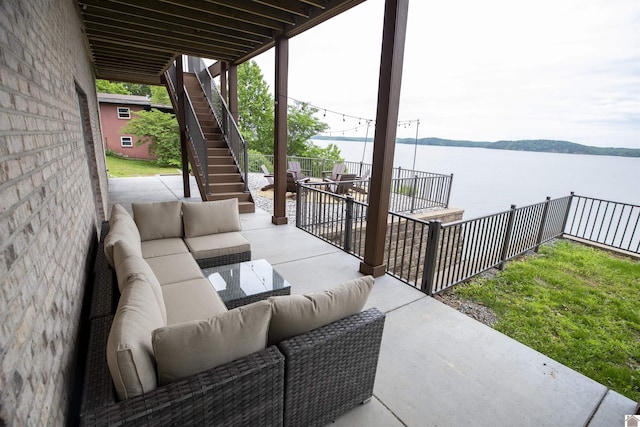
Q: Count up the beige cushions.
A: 11